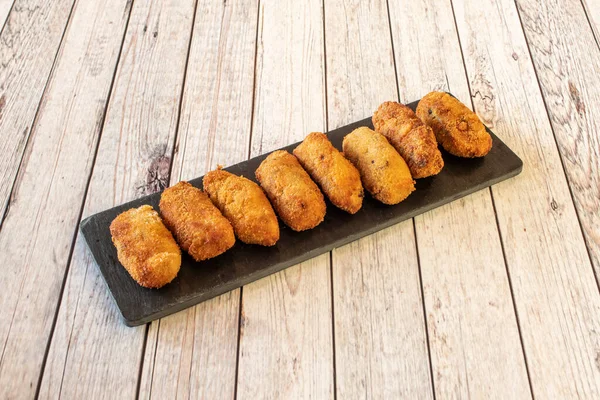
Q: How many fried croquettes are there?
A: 8